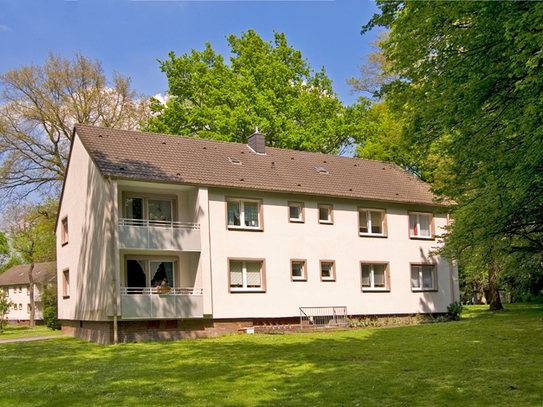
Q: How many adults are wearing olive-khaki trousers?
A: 0